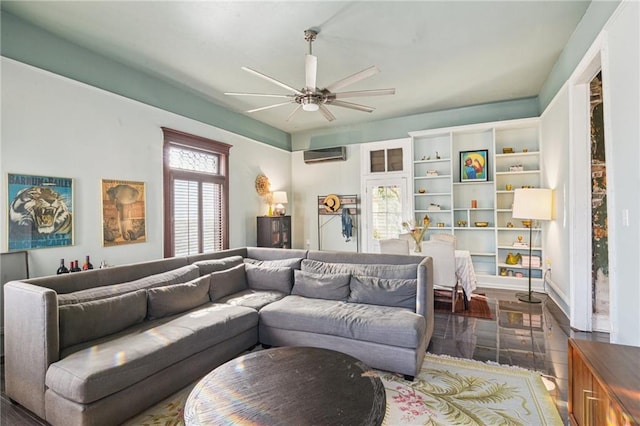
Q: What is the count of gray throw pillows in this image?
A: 6